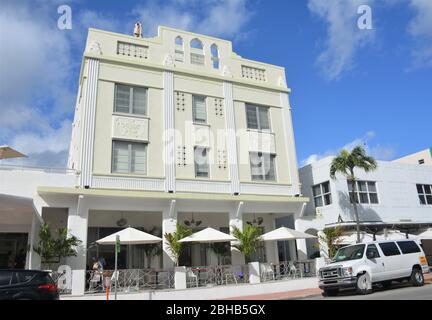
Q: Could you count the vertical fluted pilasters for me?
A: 4